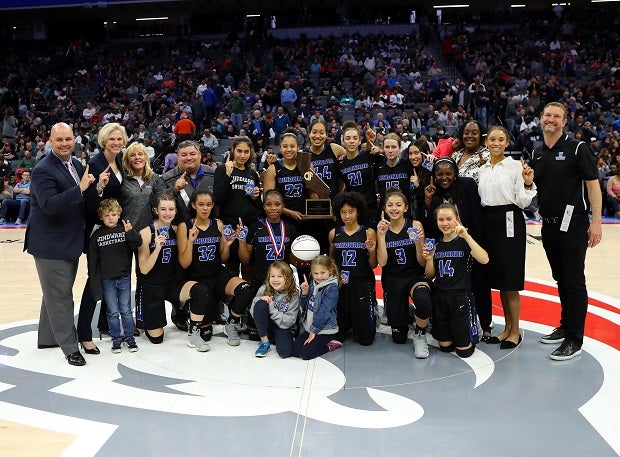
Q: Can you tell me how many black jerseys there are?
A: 10